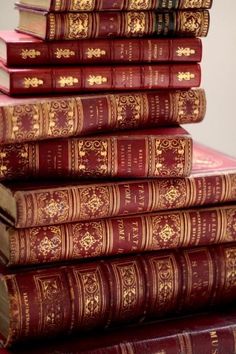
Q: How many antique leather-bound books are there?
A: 10